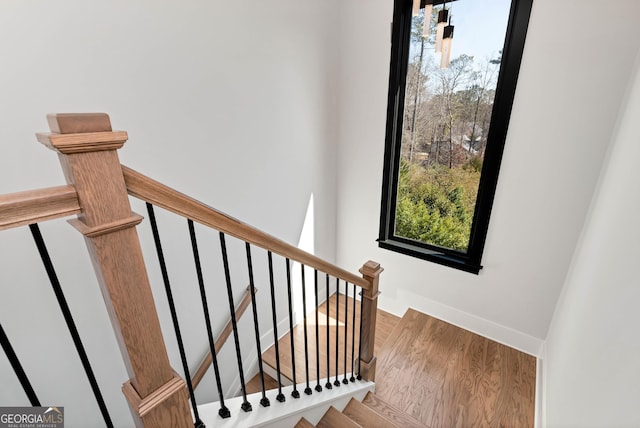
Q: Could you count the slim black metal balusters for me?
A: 15